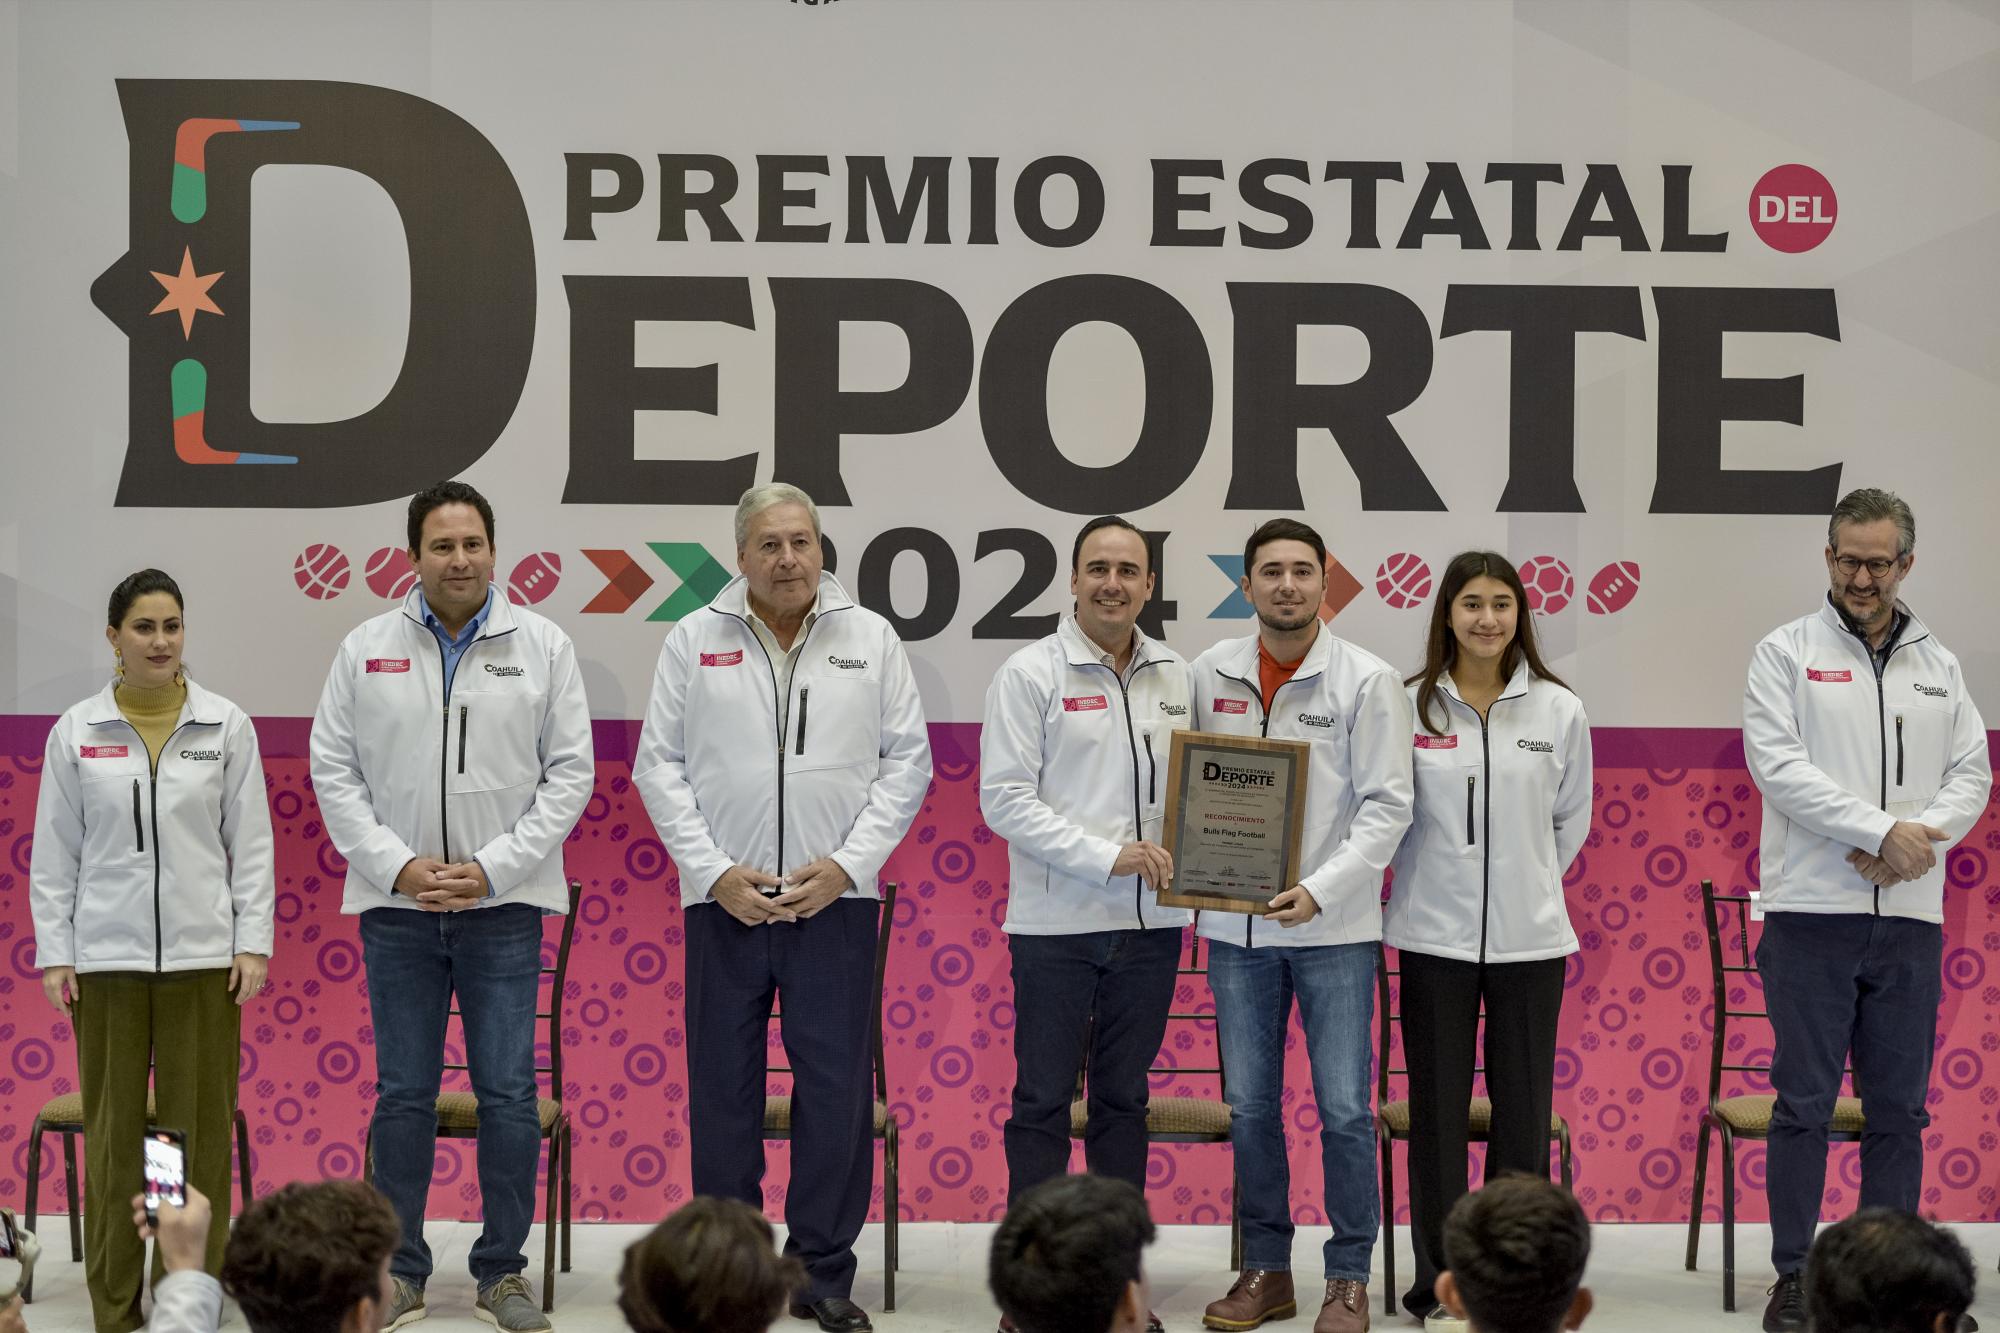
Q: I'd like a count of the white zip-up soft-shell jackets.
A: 7